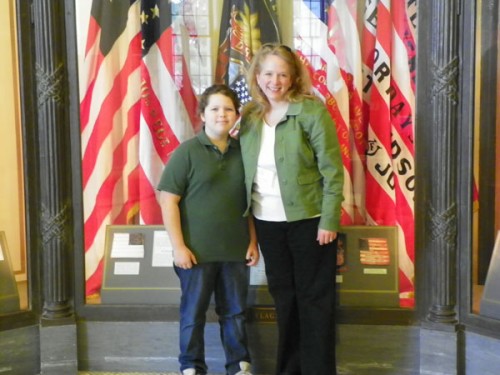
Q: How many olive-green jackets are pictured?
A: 1